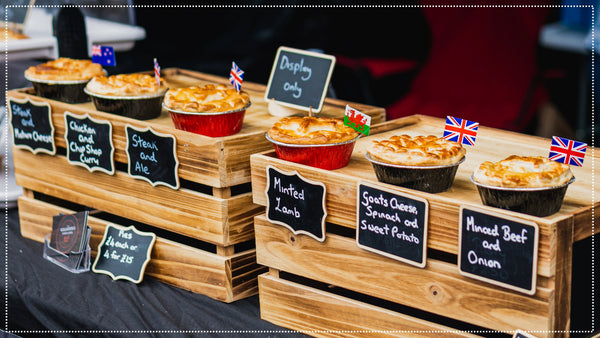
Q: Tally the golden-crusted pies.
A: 6